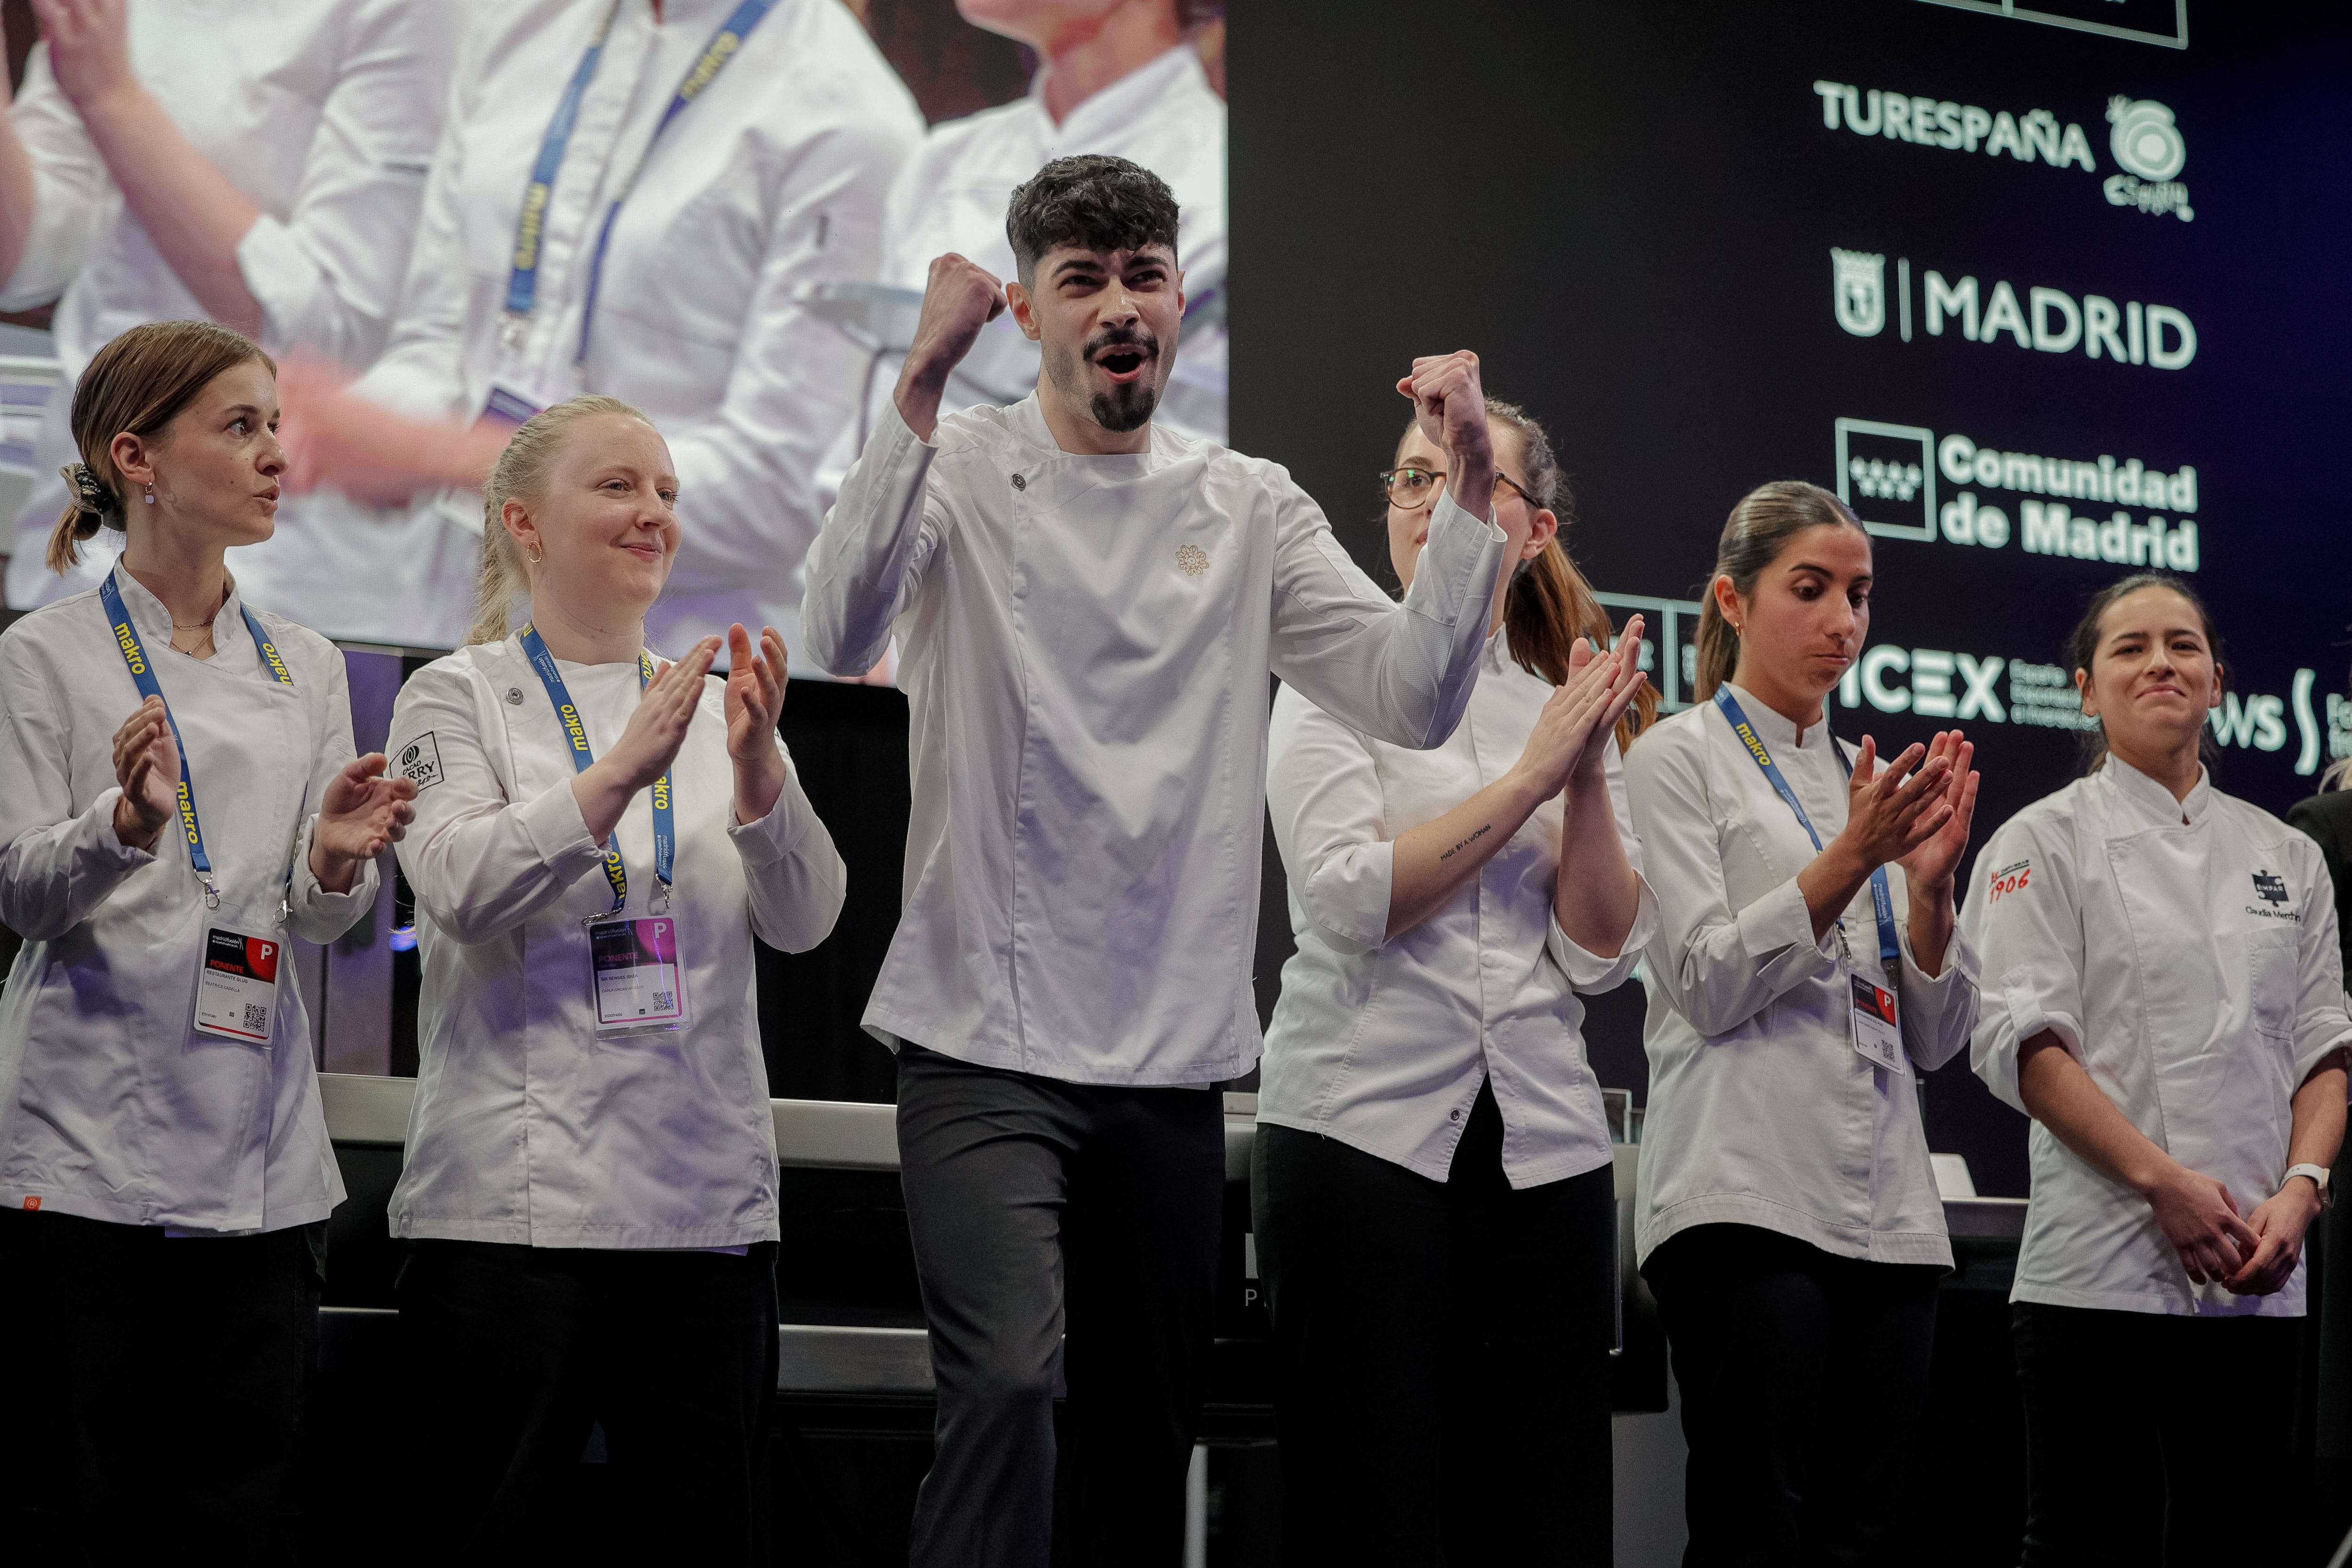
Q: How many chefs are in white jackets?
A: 6